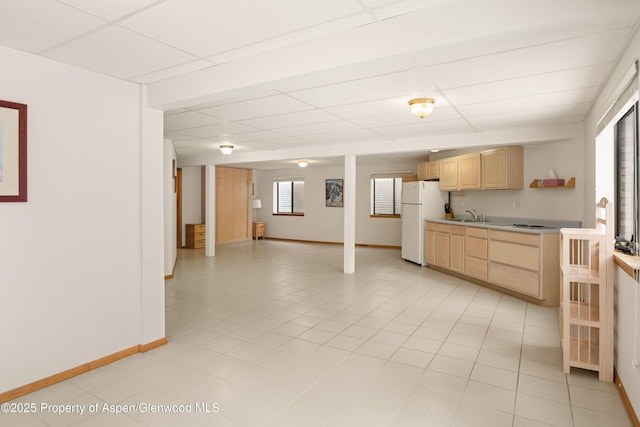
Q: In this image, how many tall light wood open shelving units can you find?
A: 1